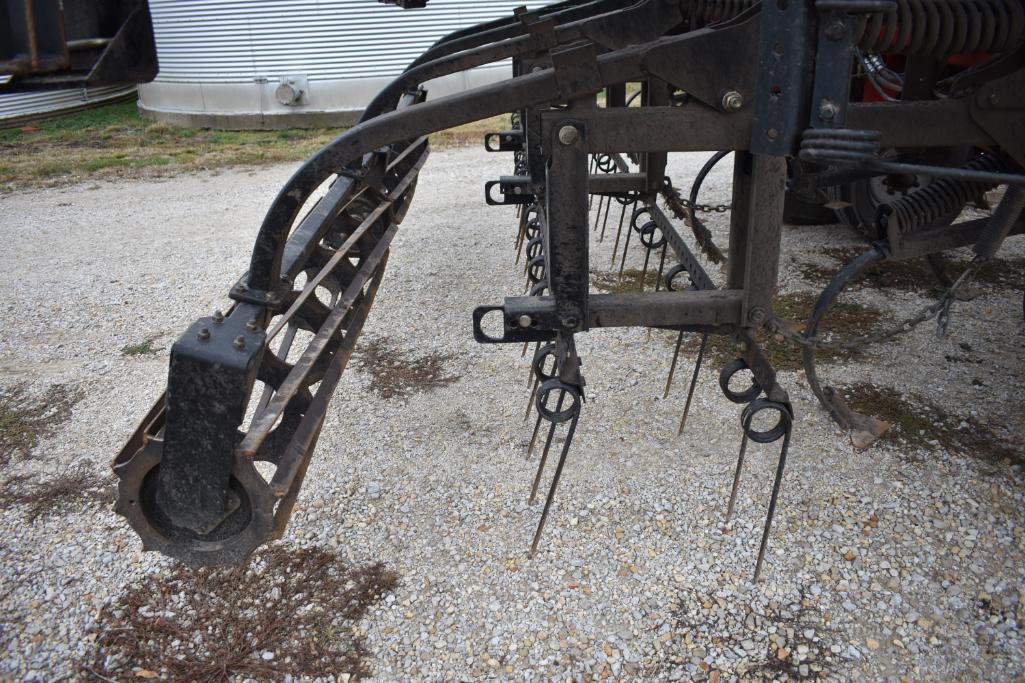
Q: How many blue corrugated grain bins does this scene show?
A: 0